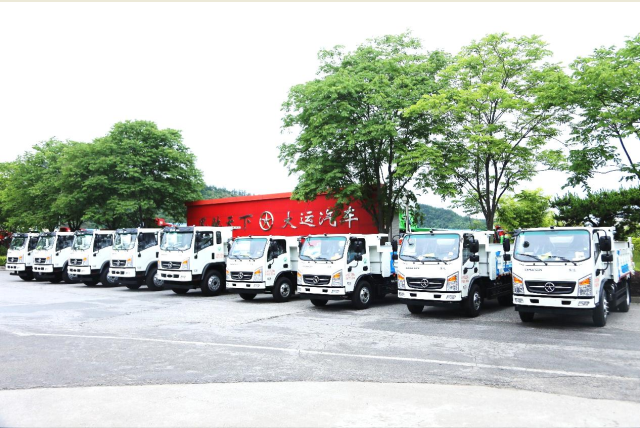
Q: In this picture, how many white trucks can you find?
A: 9